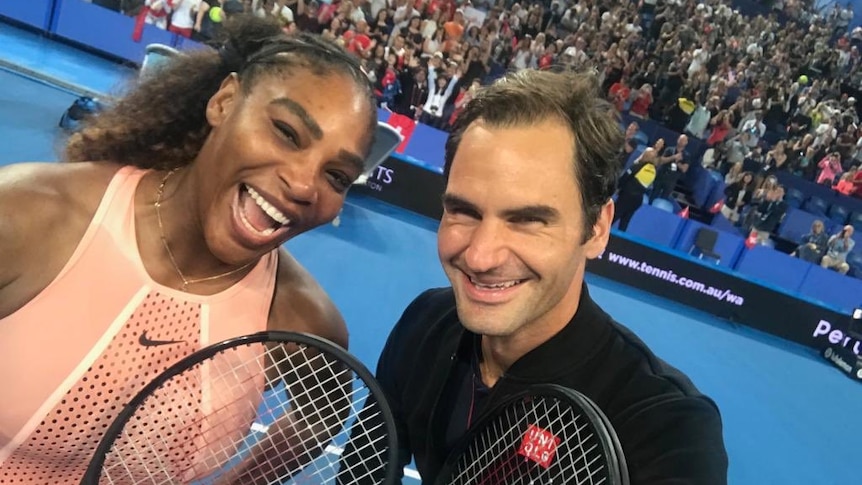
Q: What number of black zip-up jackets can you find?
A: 1